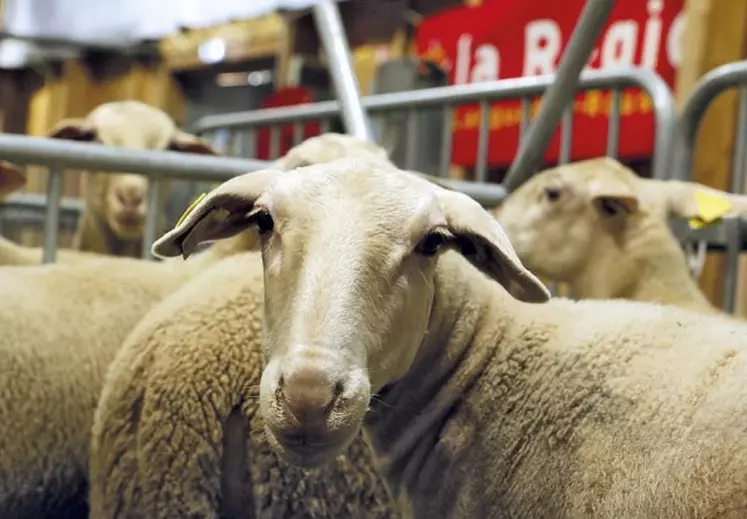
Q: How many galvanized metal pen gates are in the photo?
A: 3